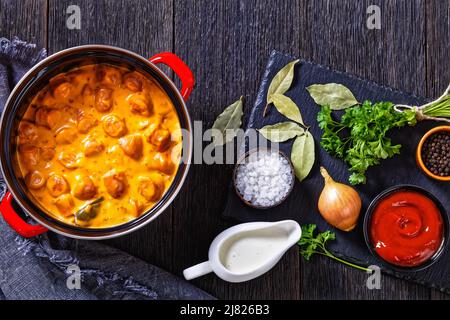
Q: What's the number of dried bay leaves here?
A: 6